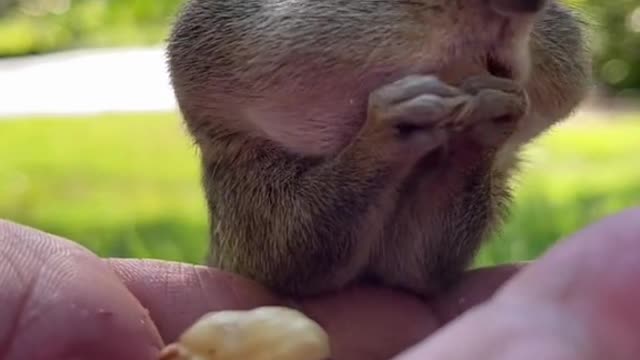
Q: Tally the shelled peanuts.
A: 1